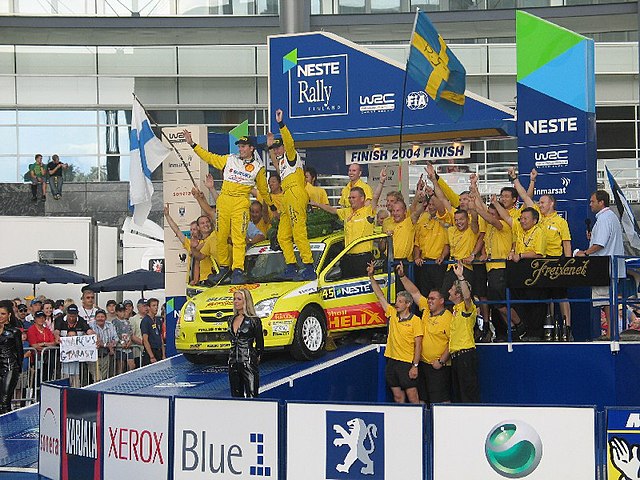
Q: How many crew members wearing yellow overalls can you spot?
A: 2